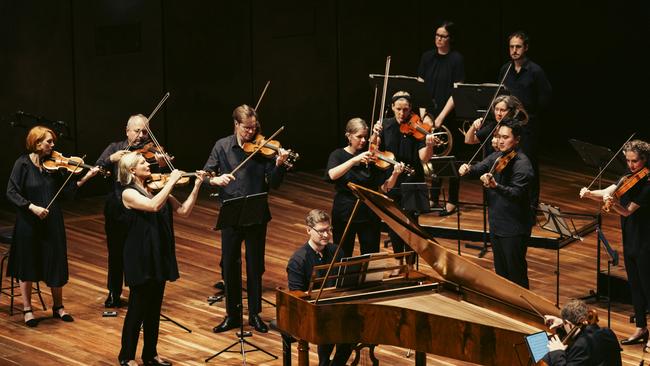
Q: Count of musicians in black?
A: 13